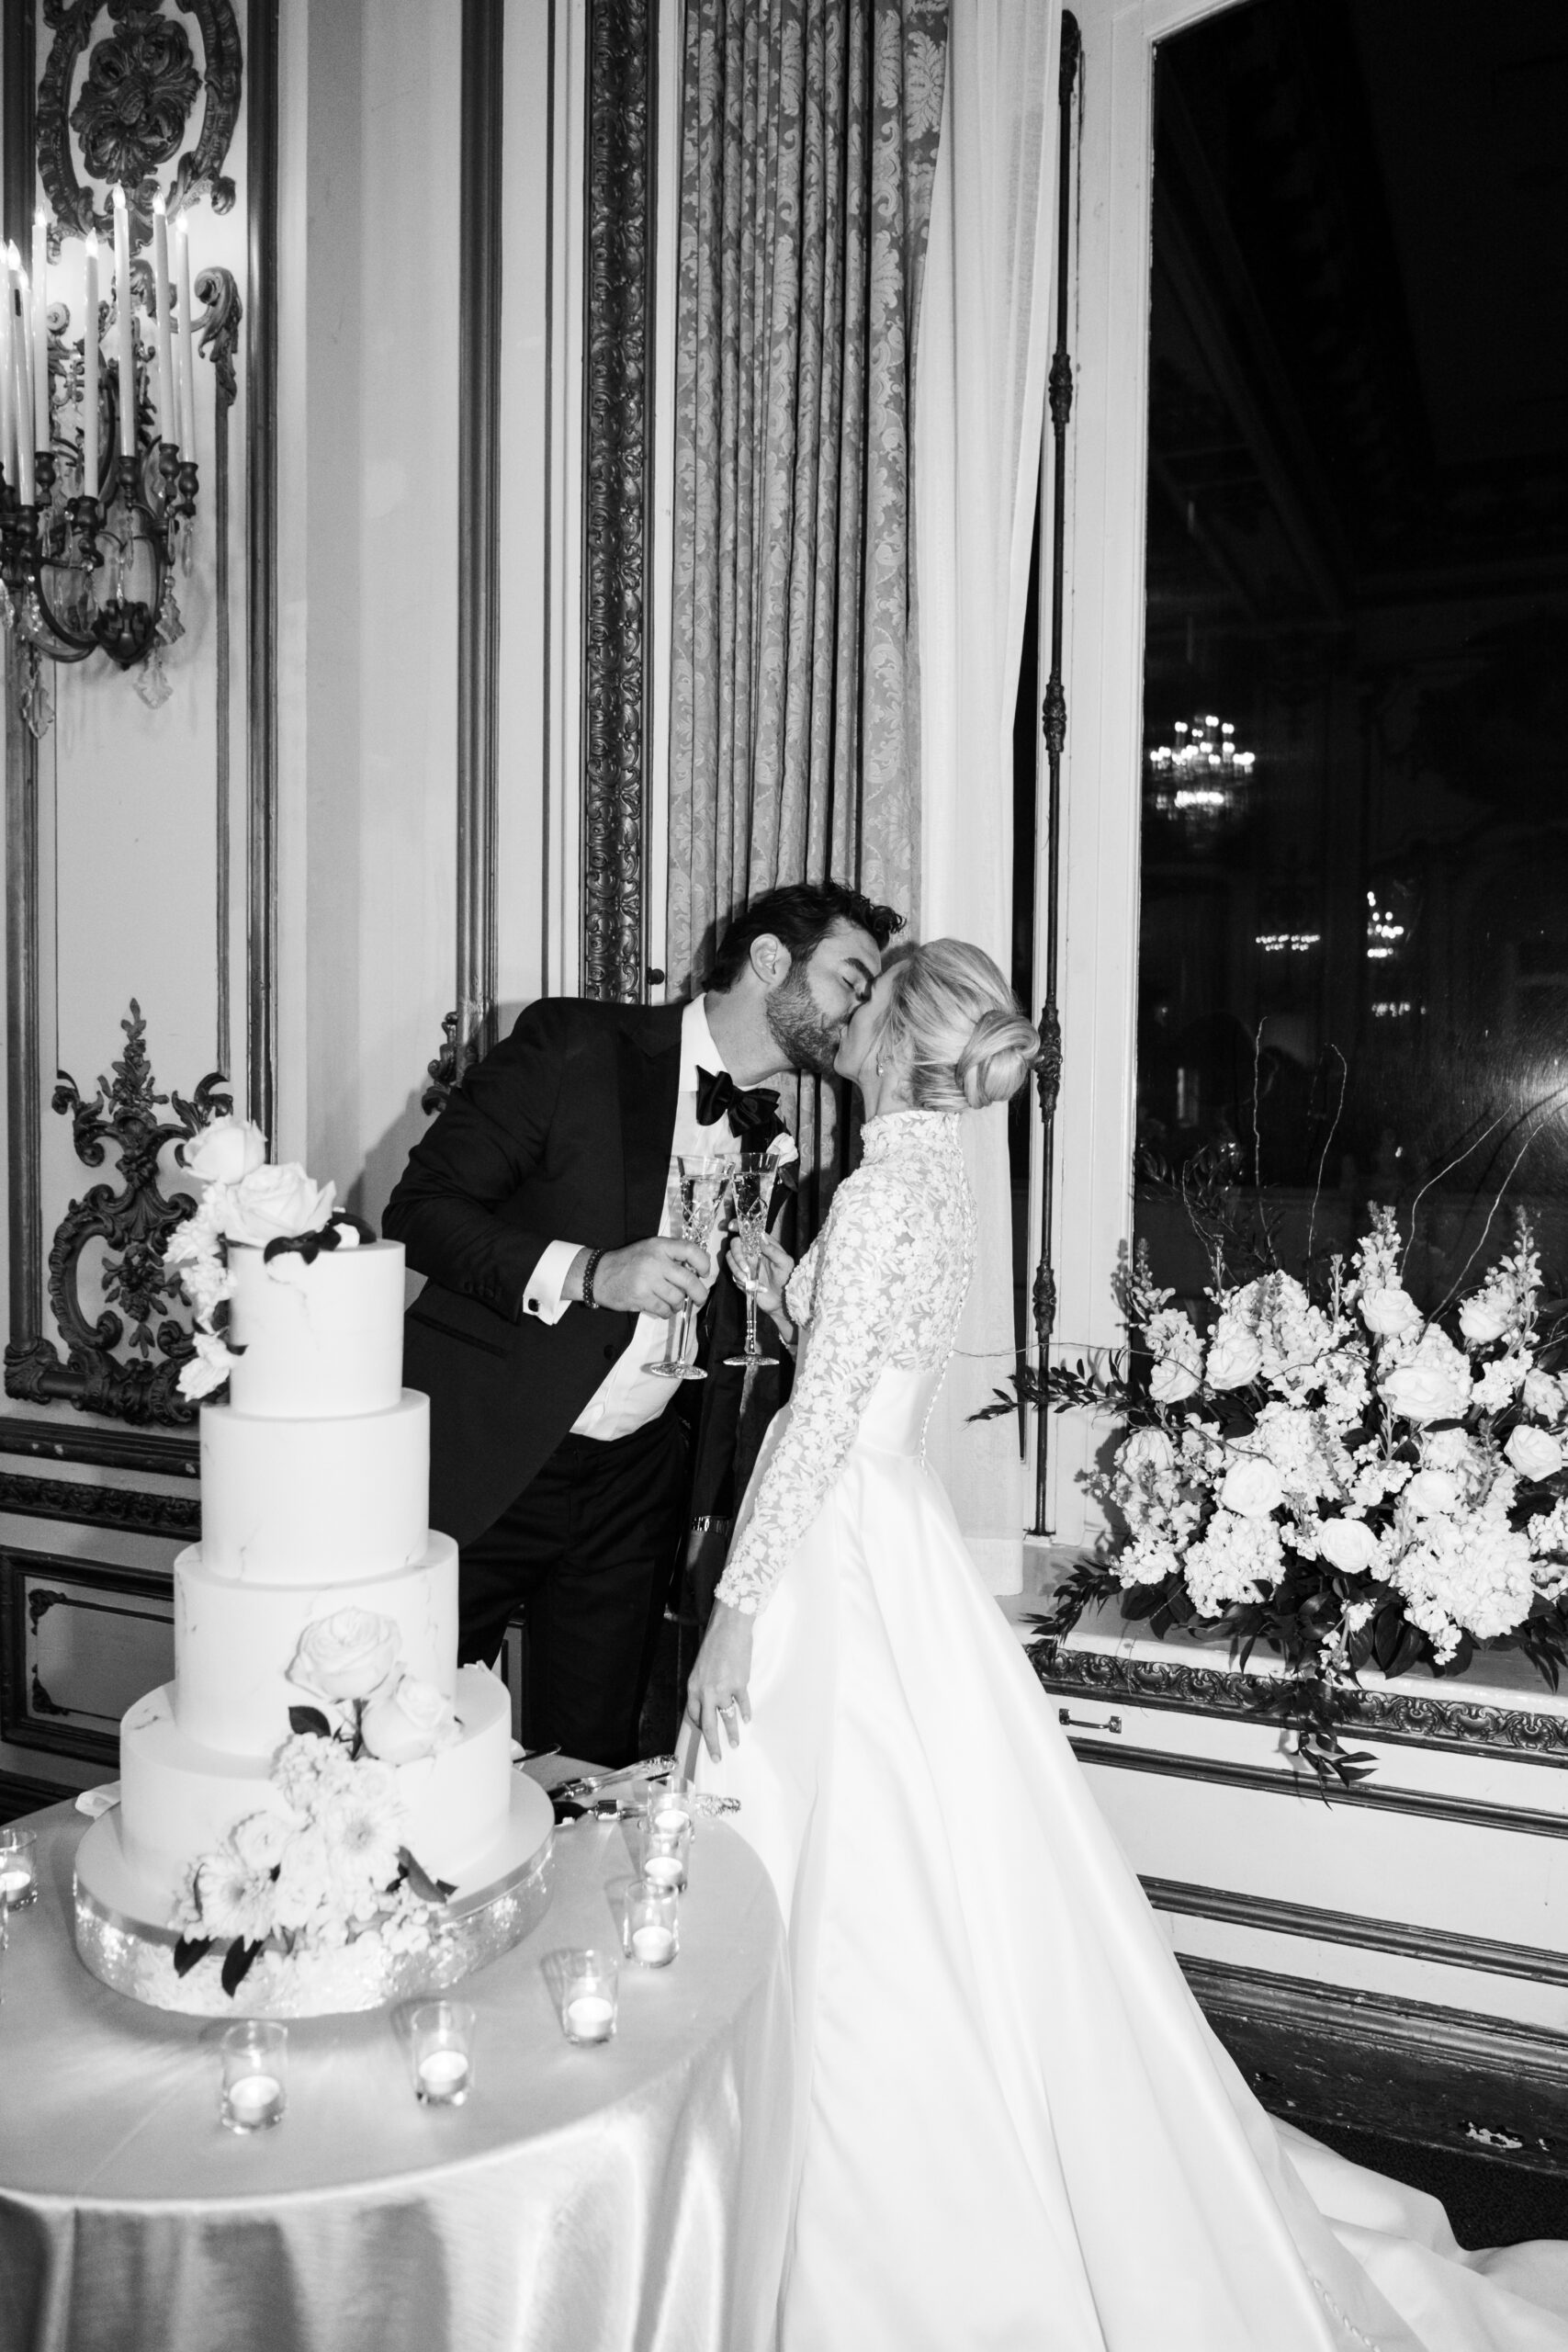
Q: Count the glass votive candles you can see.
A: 7